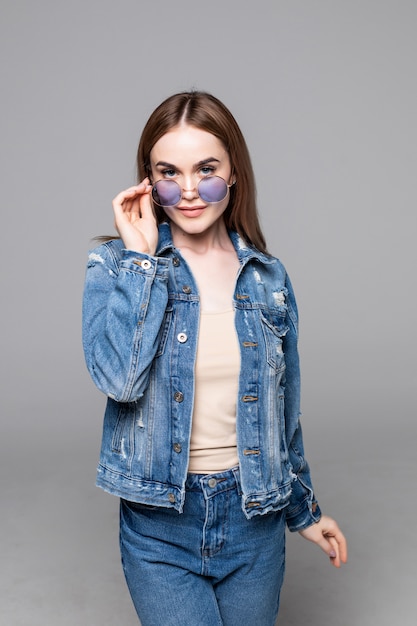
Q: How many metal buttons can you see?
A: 8